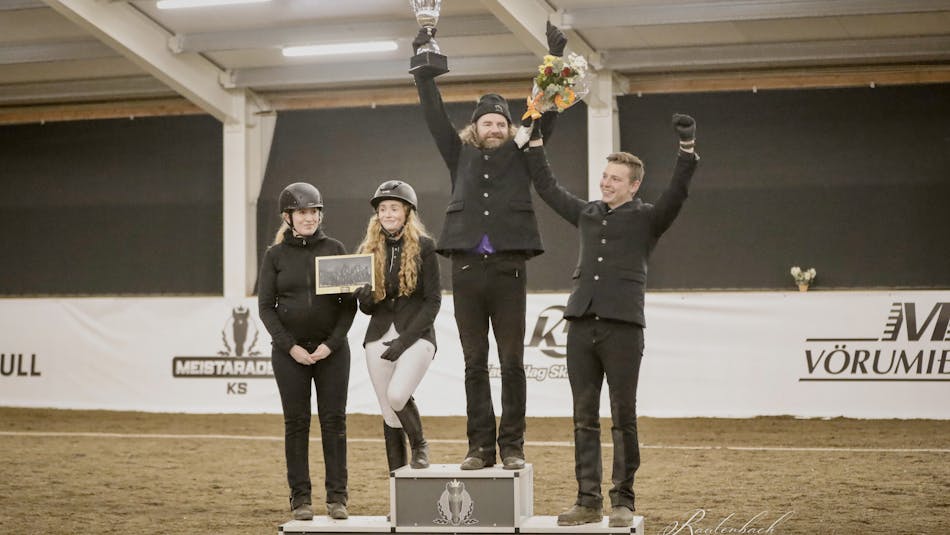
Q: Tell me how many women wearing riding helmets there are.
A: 2